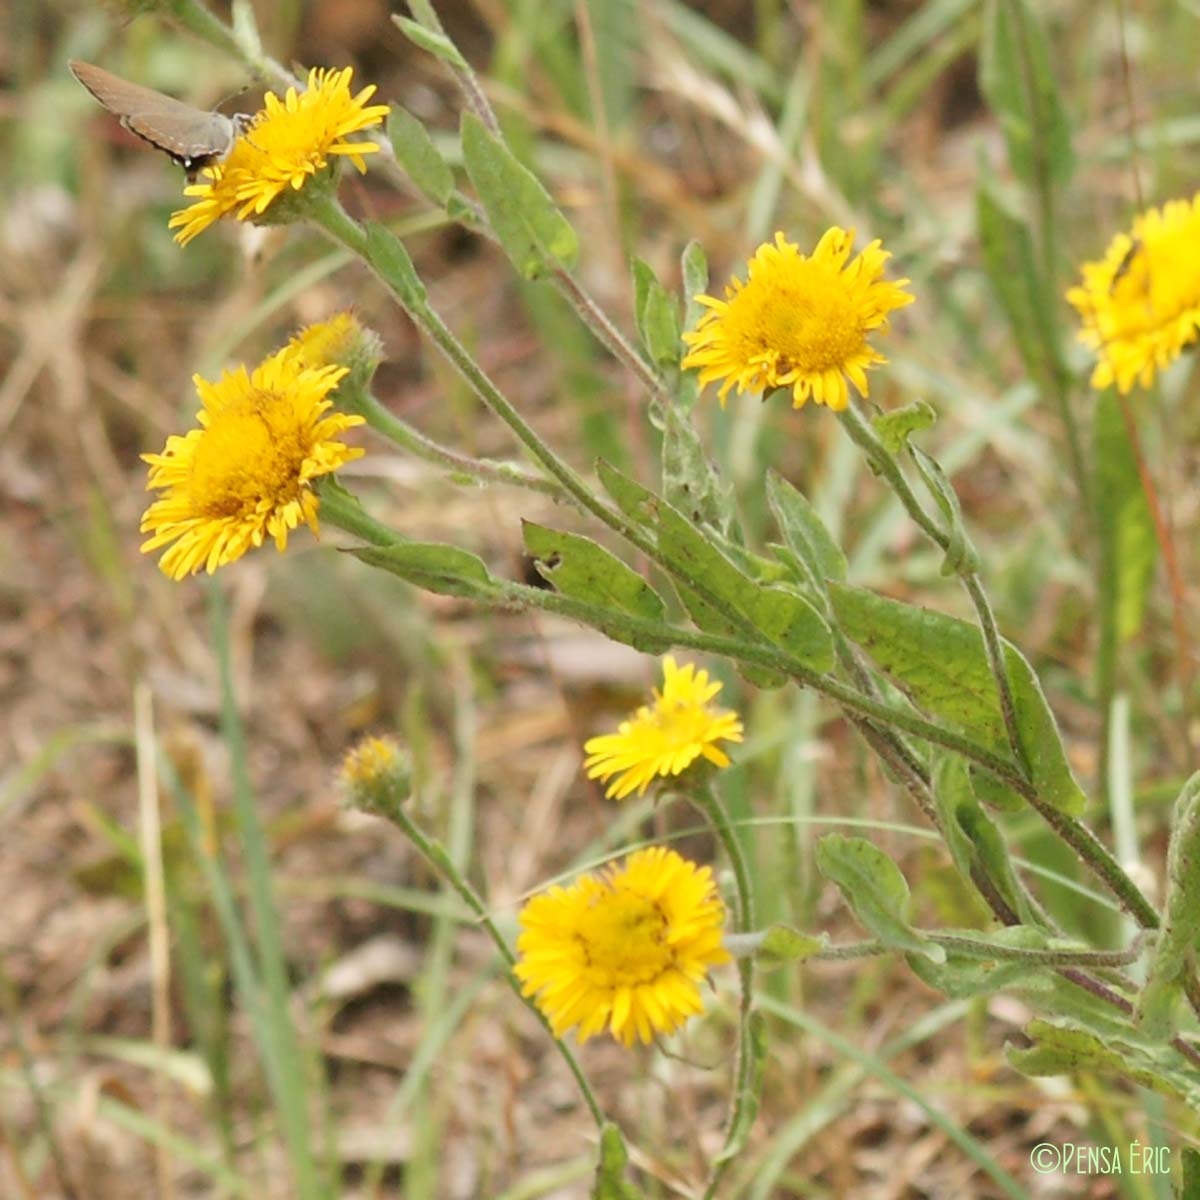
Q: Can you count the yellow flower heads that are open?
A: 6